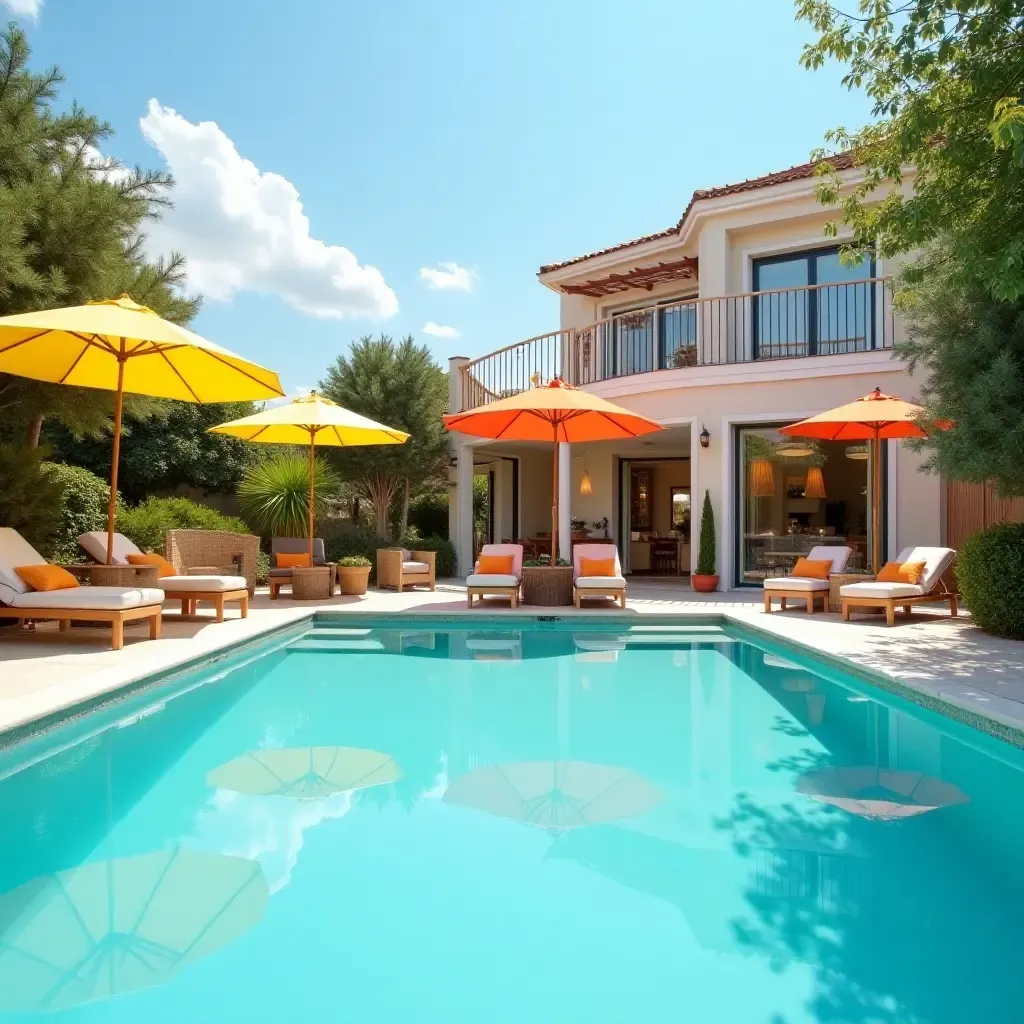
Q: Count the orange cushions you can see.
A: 7